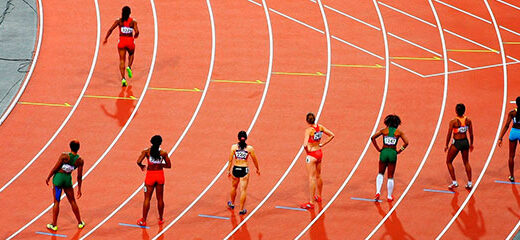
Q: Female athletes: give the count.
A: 8